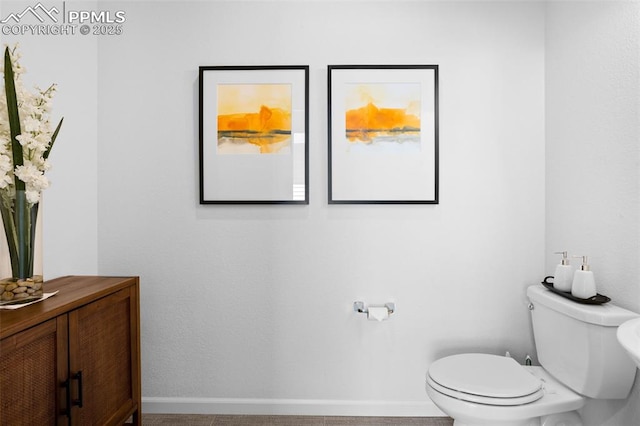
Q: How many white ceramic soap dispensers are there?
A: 2